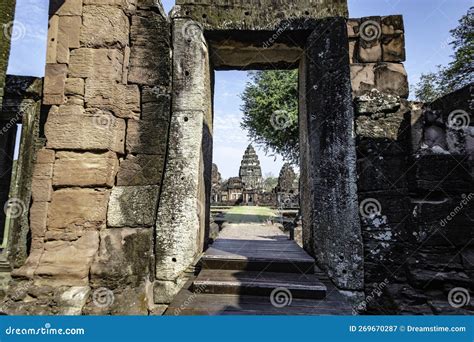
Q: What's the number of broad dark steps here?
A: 2